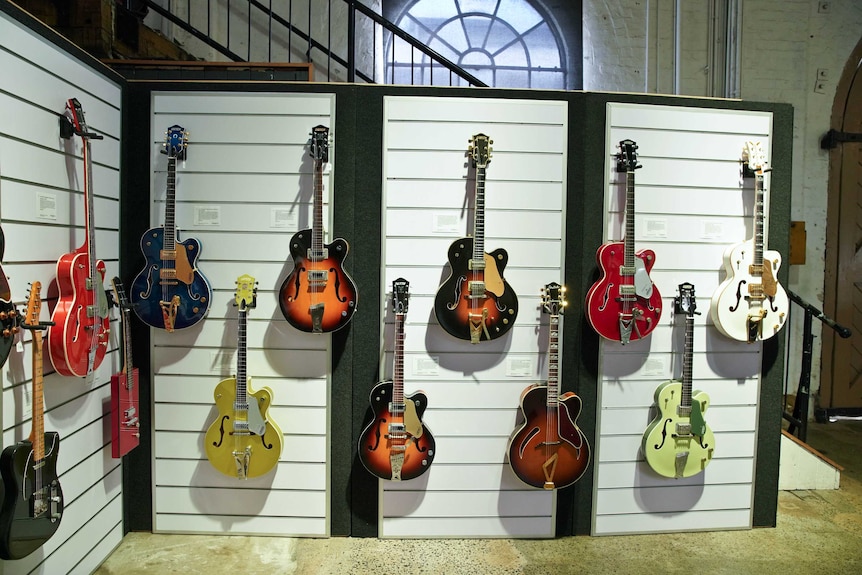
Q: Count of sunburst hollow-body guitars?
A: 4